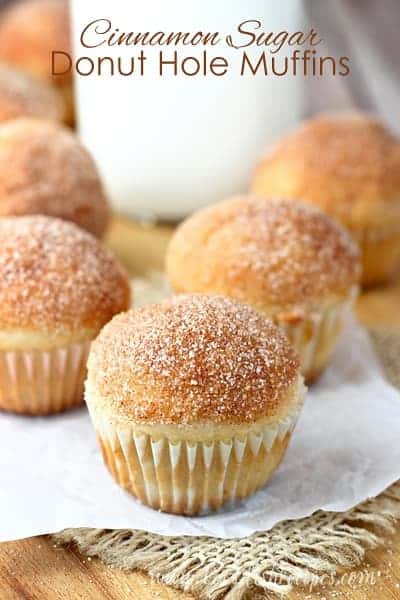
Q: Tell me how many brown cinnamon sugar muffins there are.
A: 7